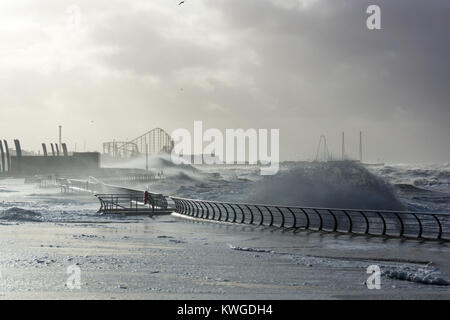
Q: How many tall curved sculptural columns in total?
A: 7